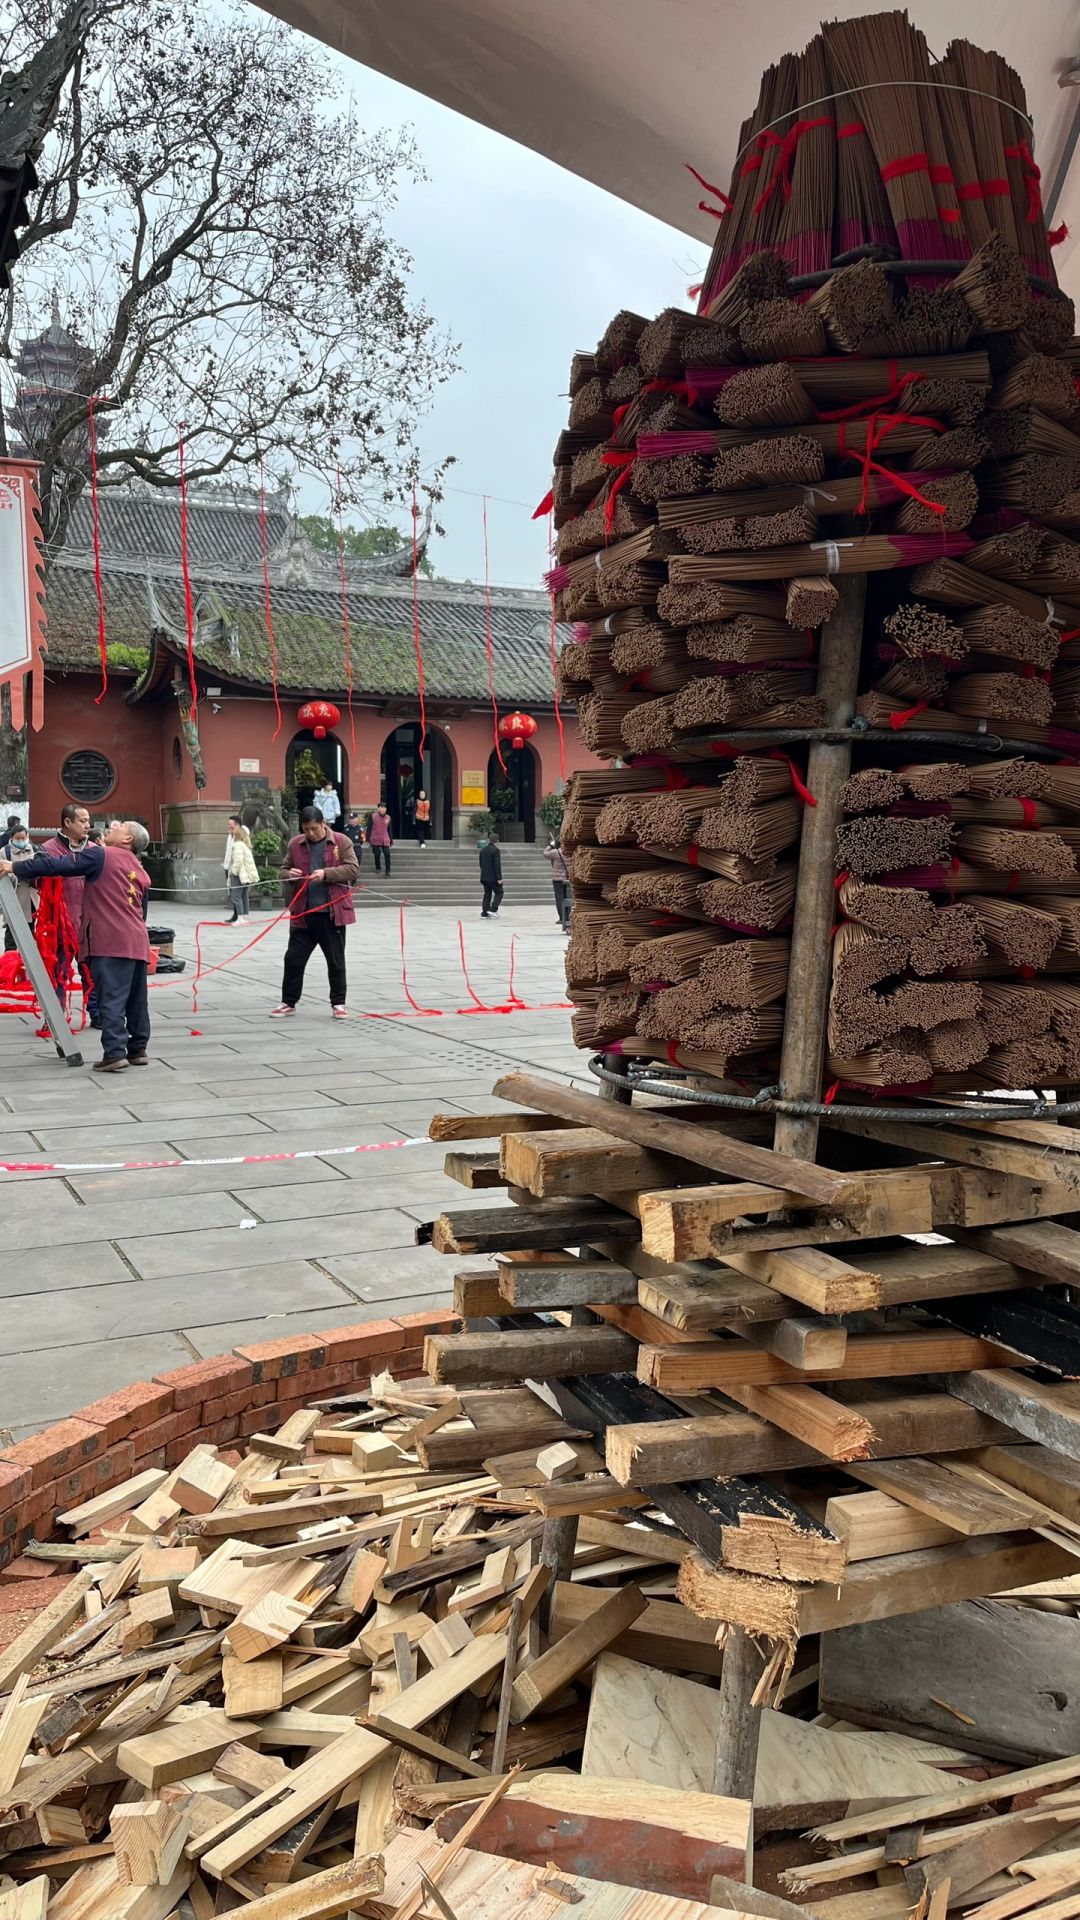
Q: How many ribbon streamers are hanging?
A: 7